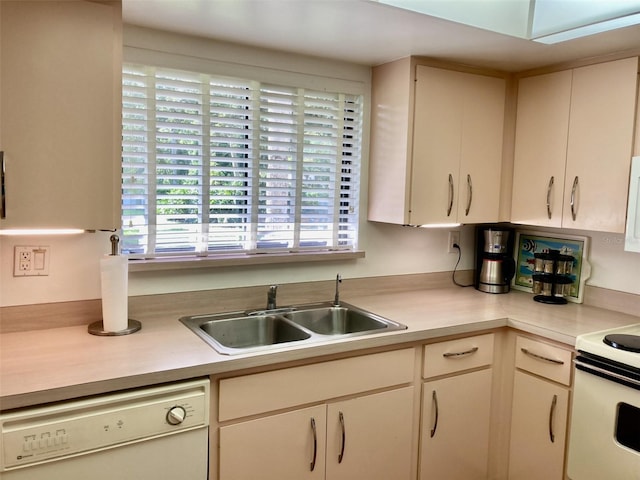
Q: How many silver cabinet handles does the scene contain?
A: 11